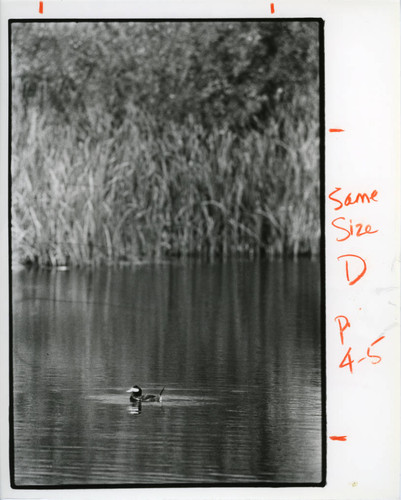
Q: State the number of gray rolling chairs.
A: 0